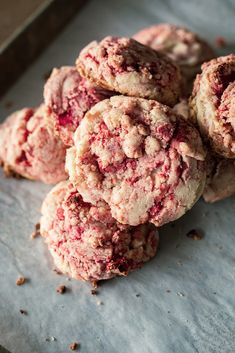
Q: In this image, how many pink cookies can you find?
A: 8